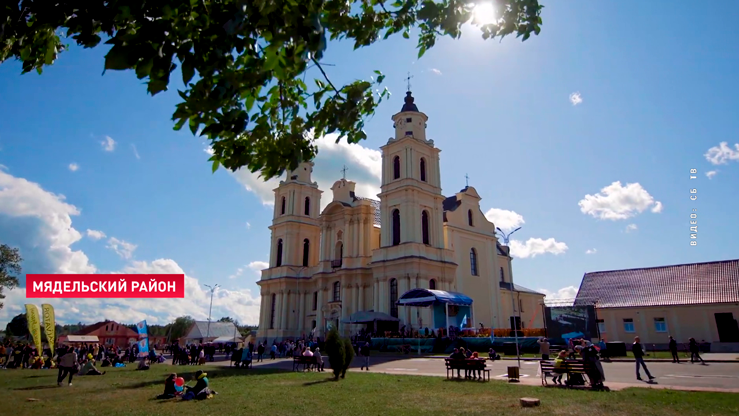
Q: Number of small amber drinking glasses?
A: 0